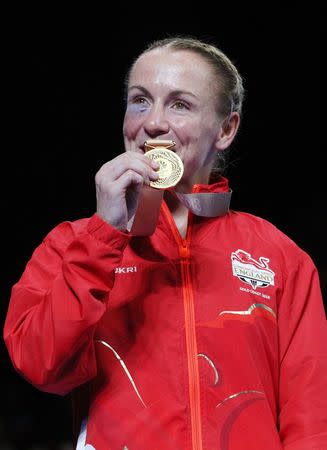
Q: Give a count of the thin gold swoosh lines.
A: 4